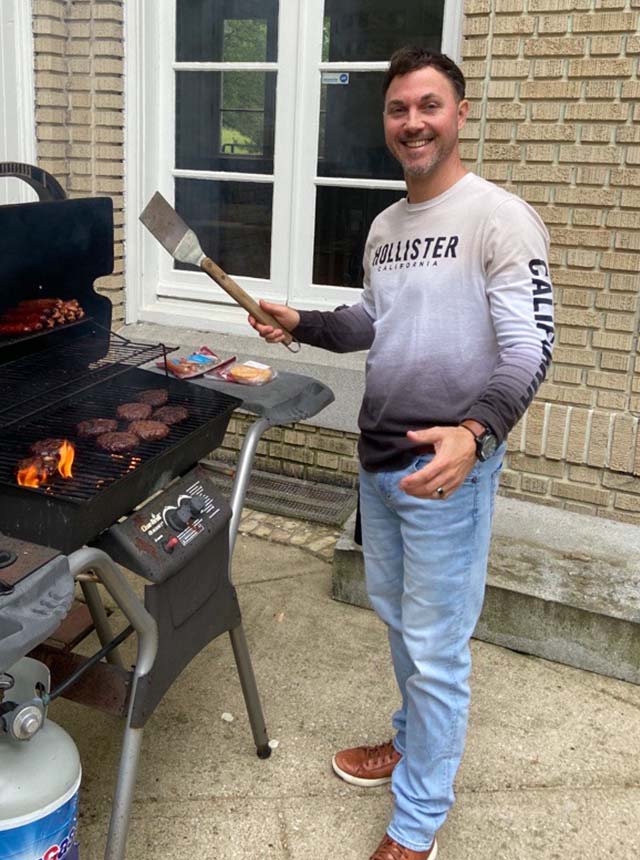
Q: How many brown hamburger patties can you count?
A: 8